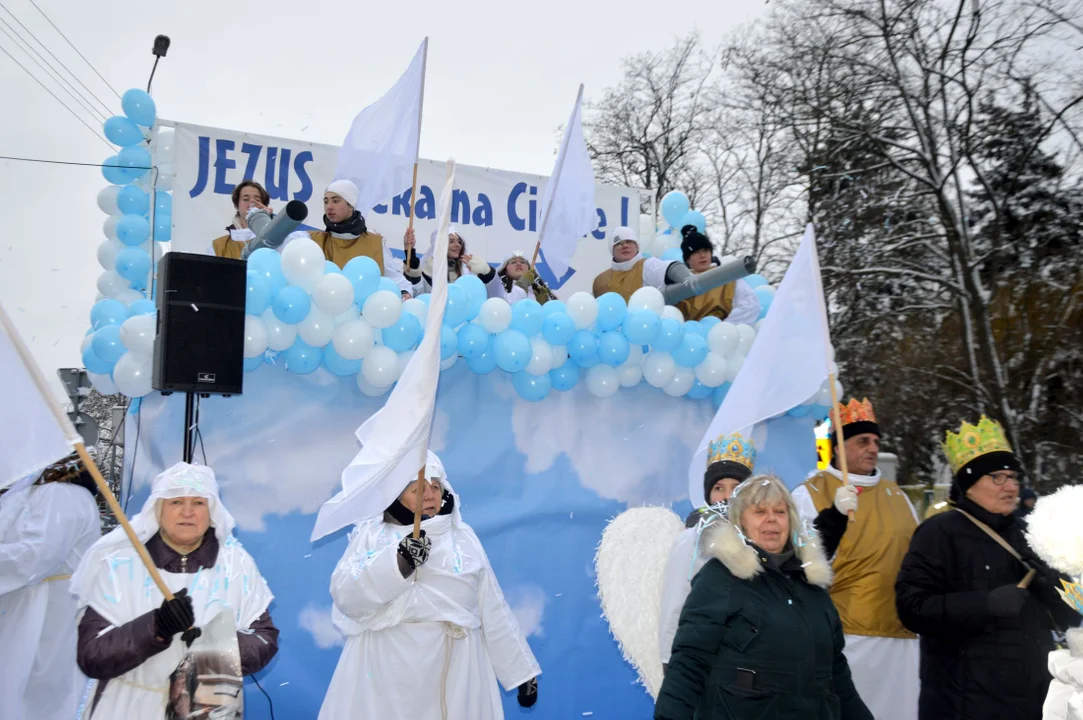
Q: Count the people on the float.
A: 6